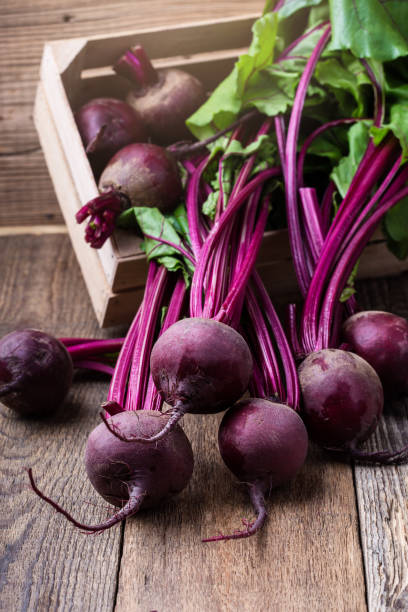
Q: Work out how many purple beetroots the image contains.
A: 9